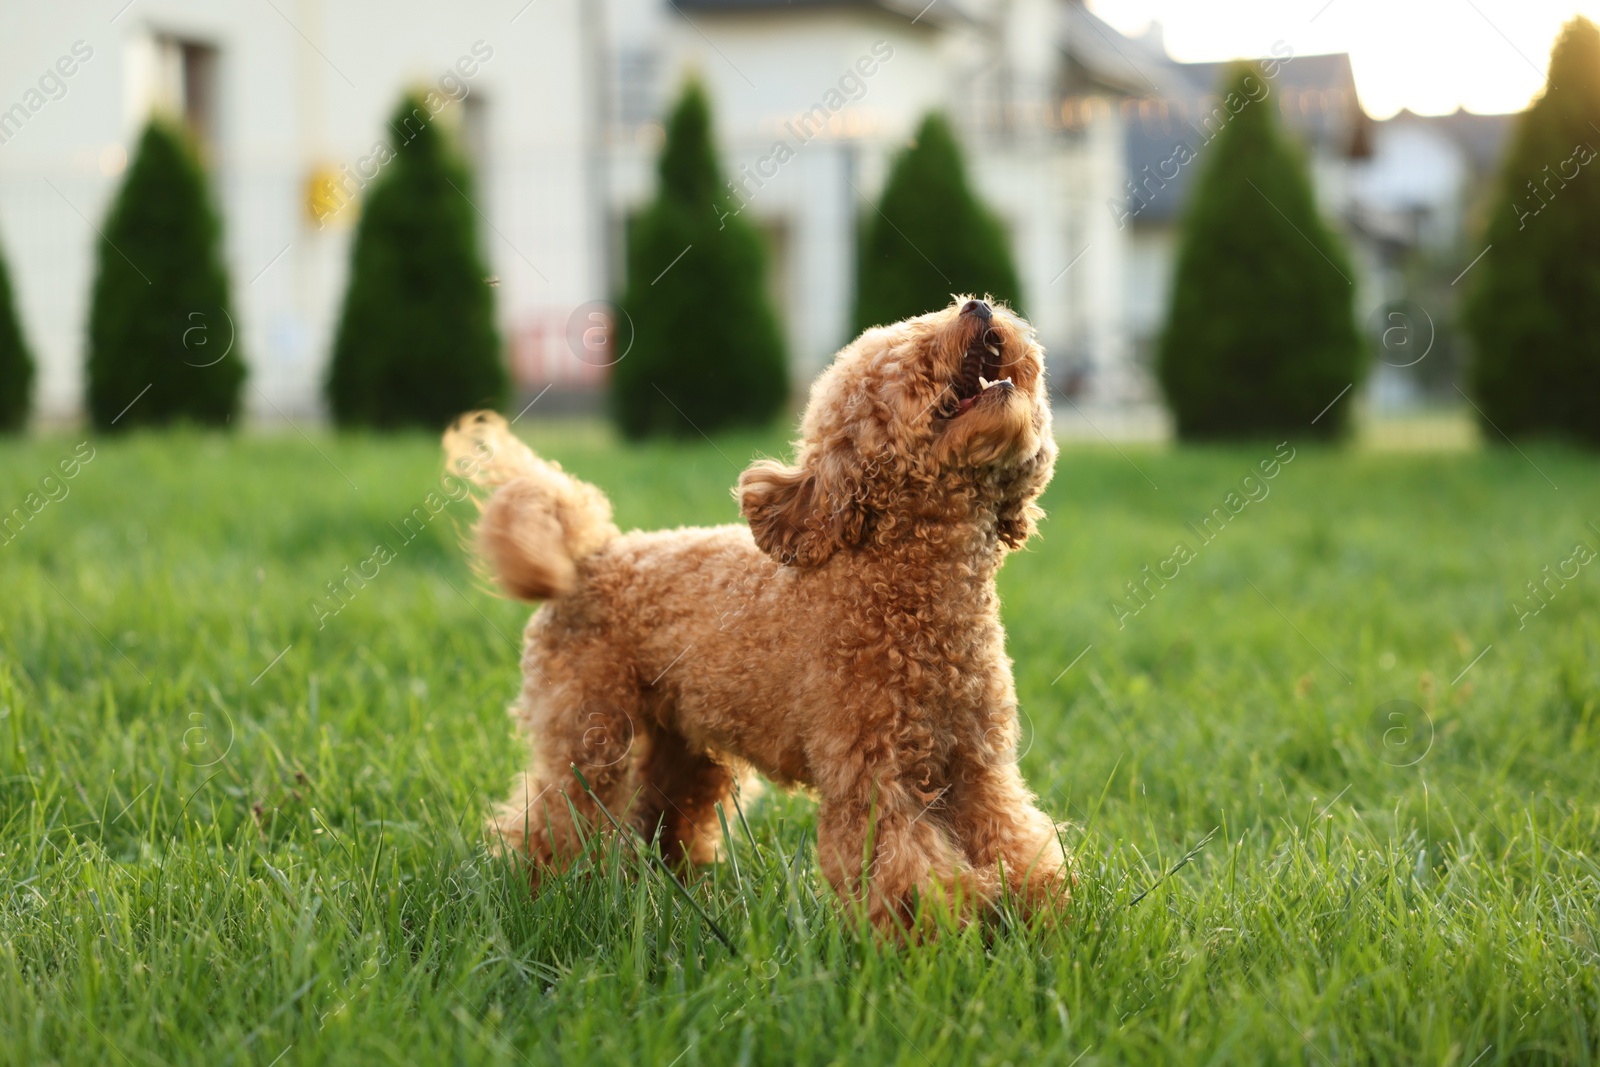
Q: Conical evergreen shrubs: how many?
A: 7